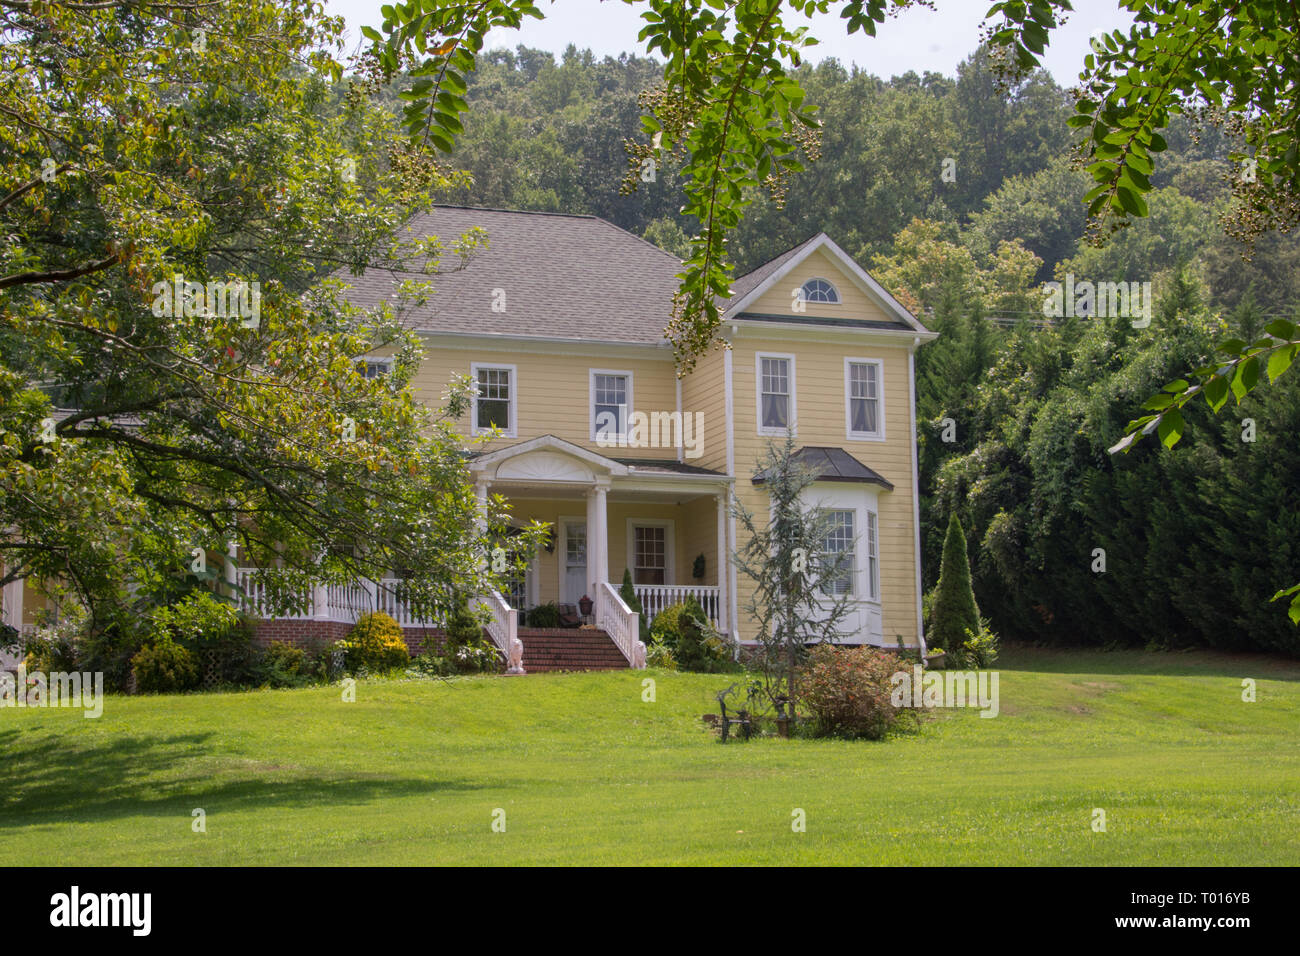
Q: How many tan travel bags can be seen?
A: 0